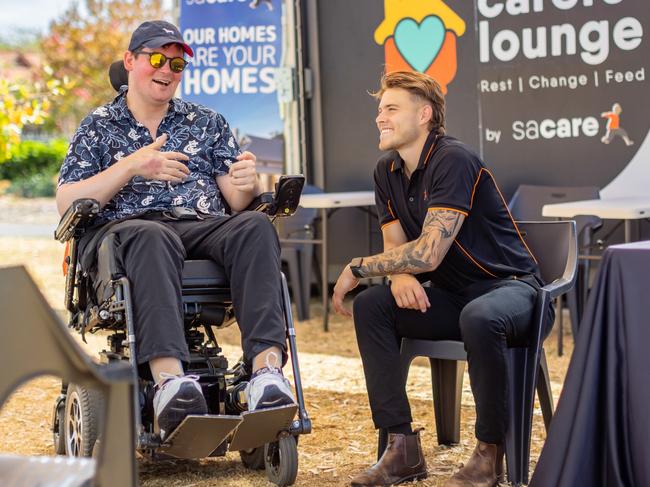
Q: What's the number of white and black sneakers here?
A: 2